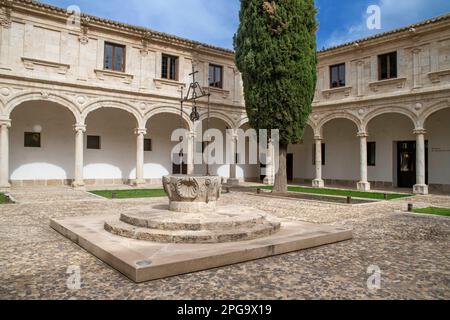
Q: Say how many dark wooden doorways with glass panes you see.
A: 1